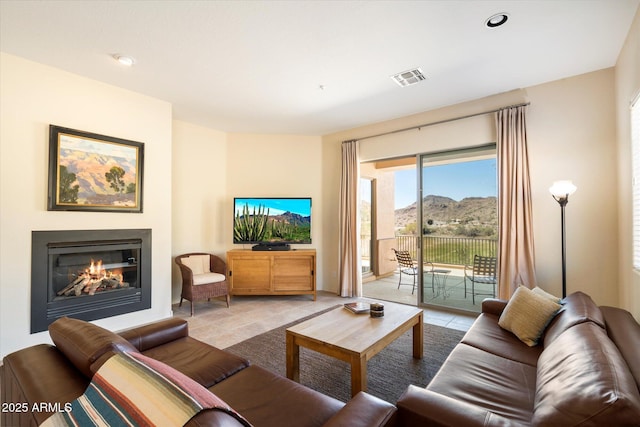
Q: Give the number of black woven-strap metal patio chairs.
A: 2